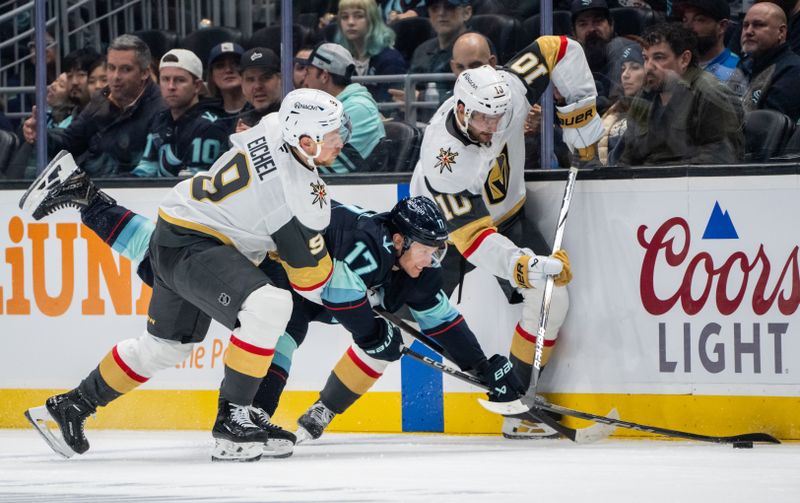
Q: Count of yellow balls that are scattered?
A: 0